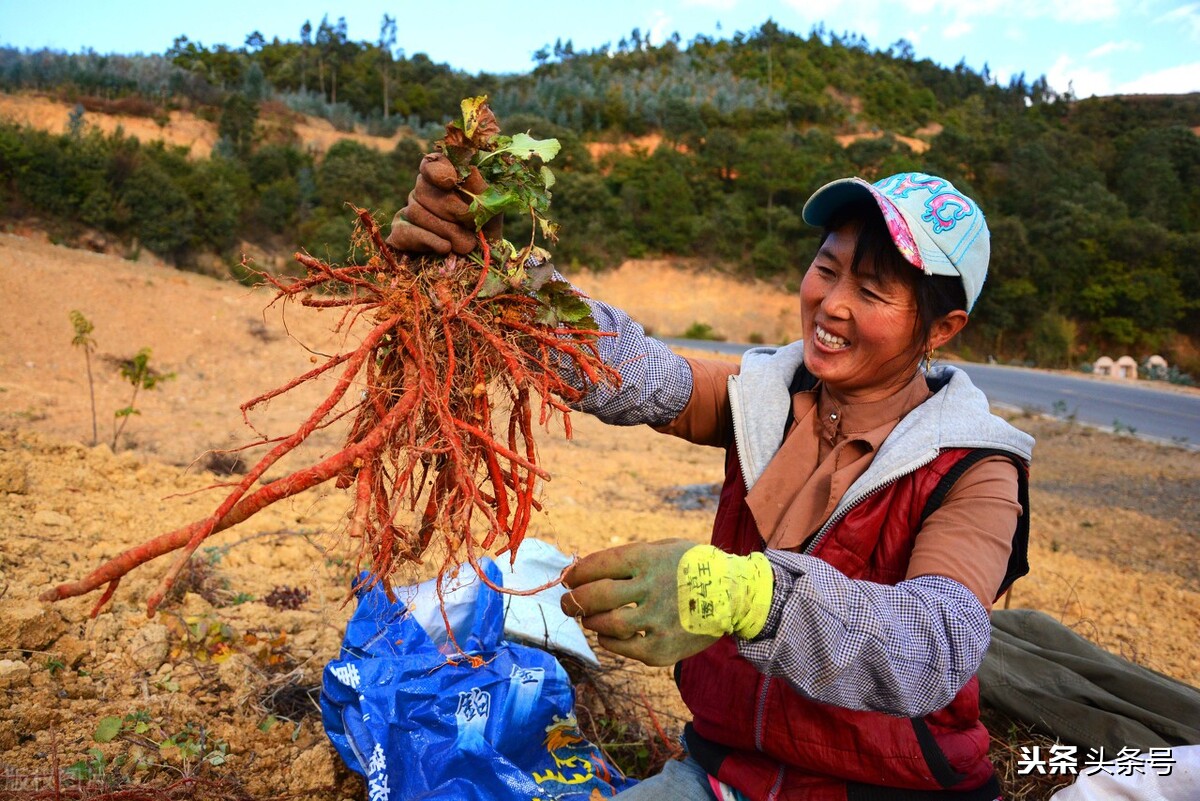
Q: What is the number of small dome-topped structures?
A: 3